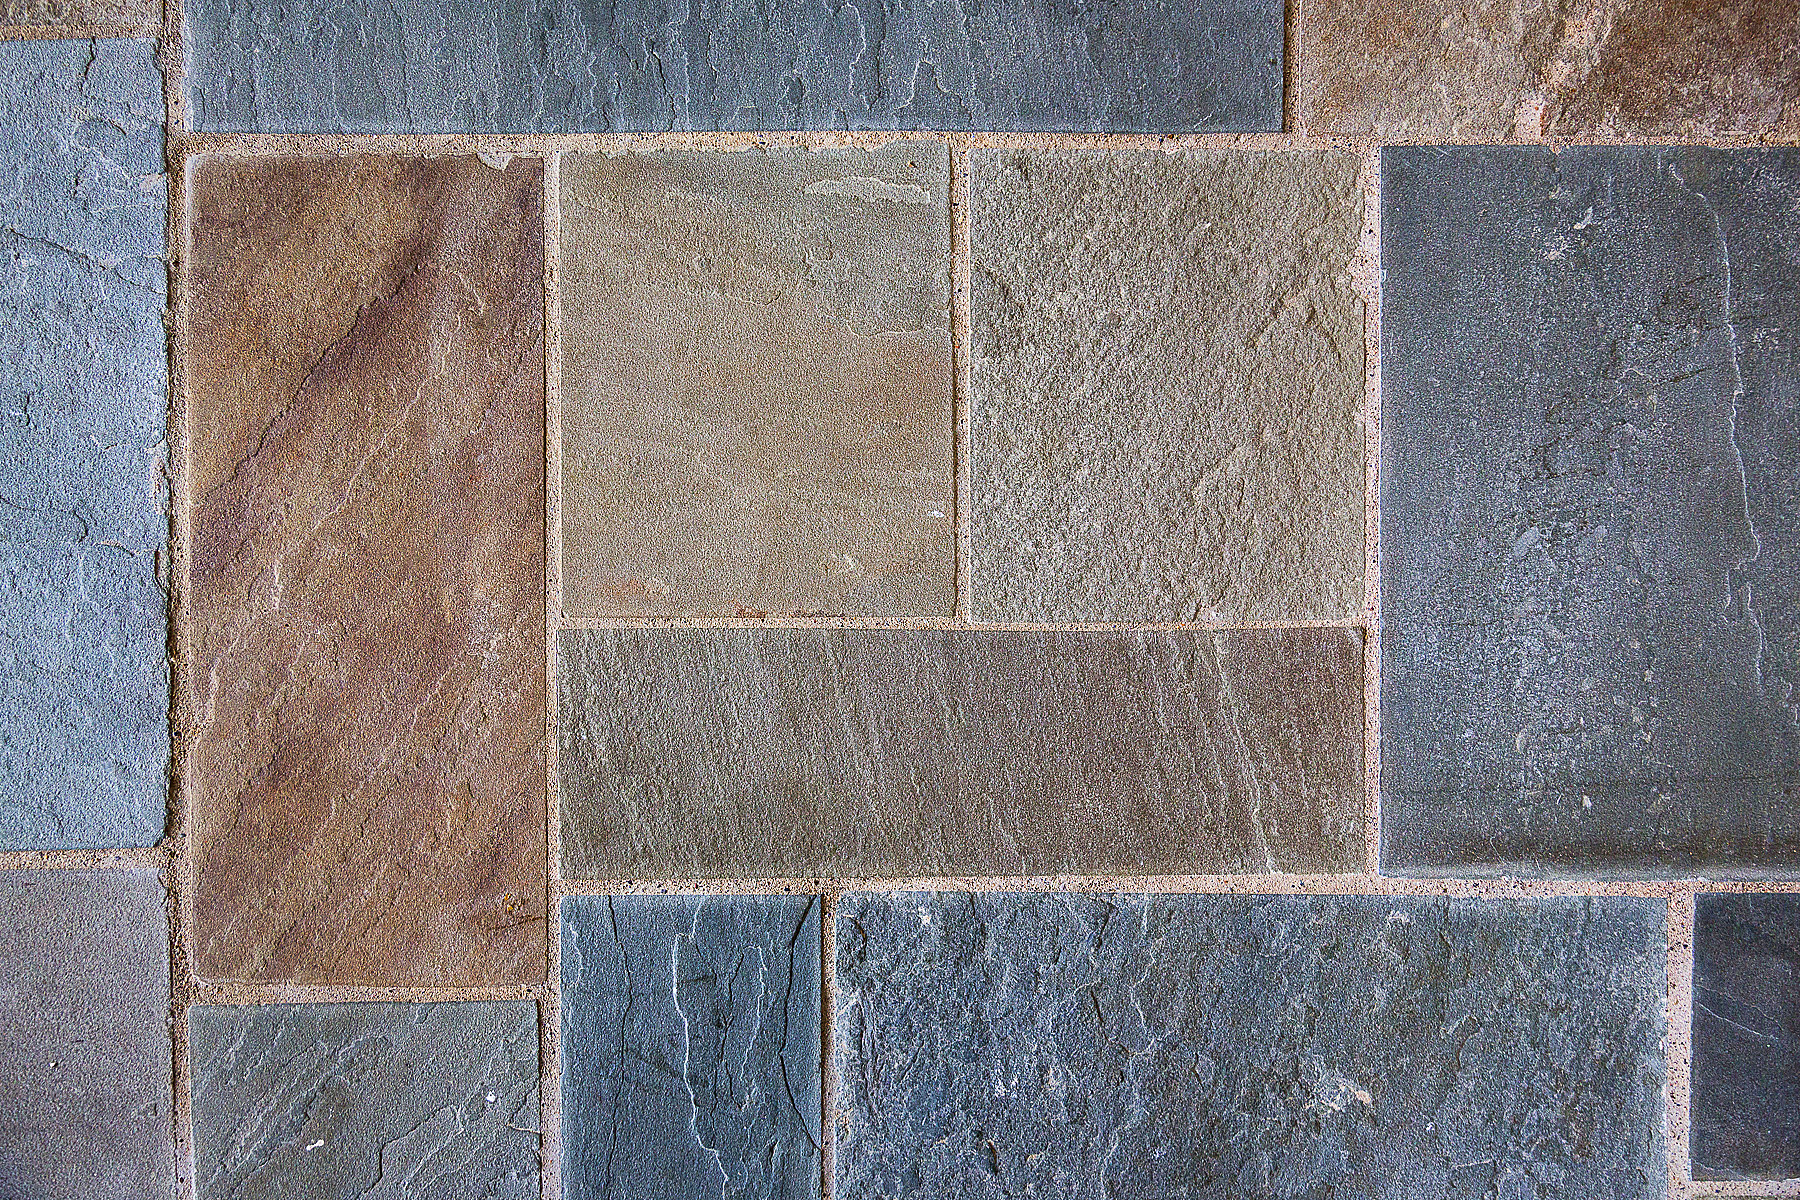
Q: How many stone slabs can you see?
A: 14